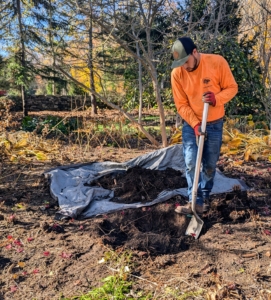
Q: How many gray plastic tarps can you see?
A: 1